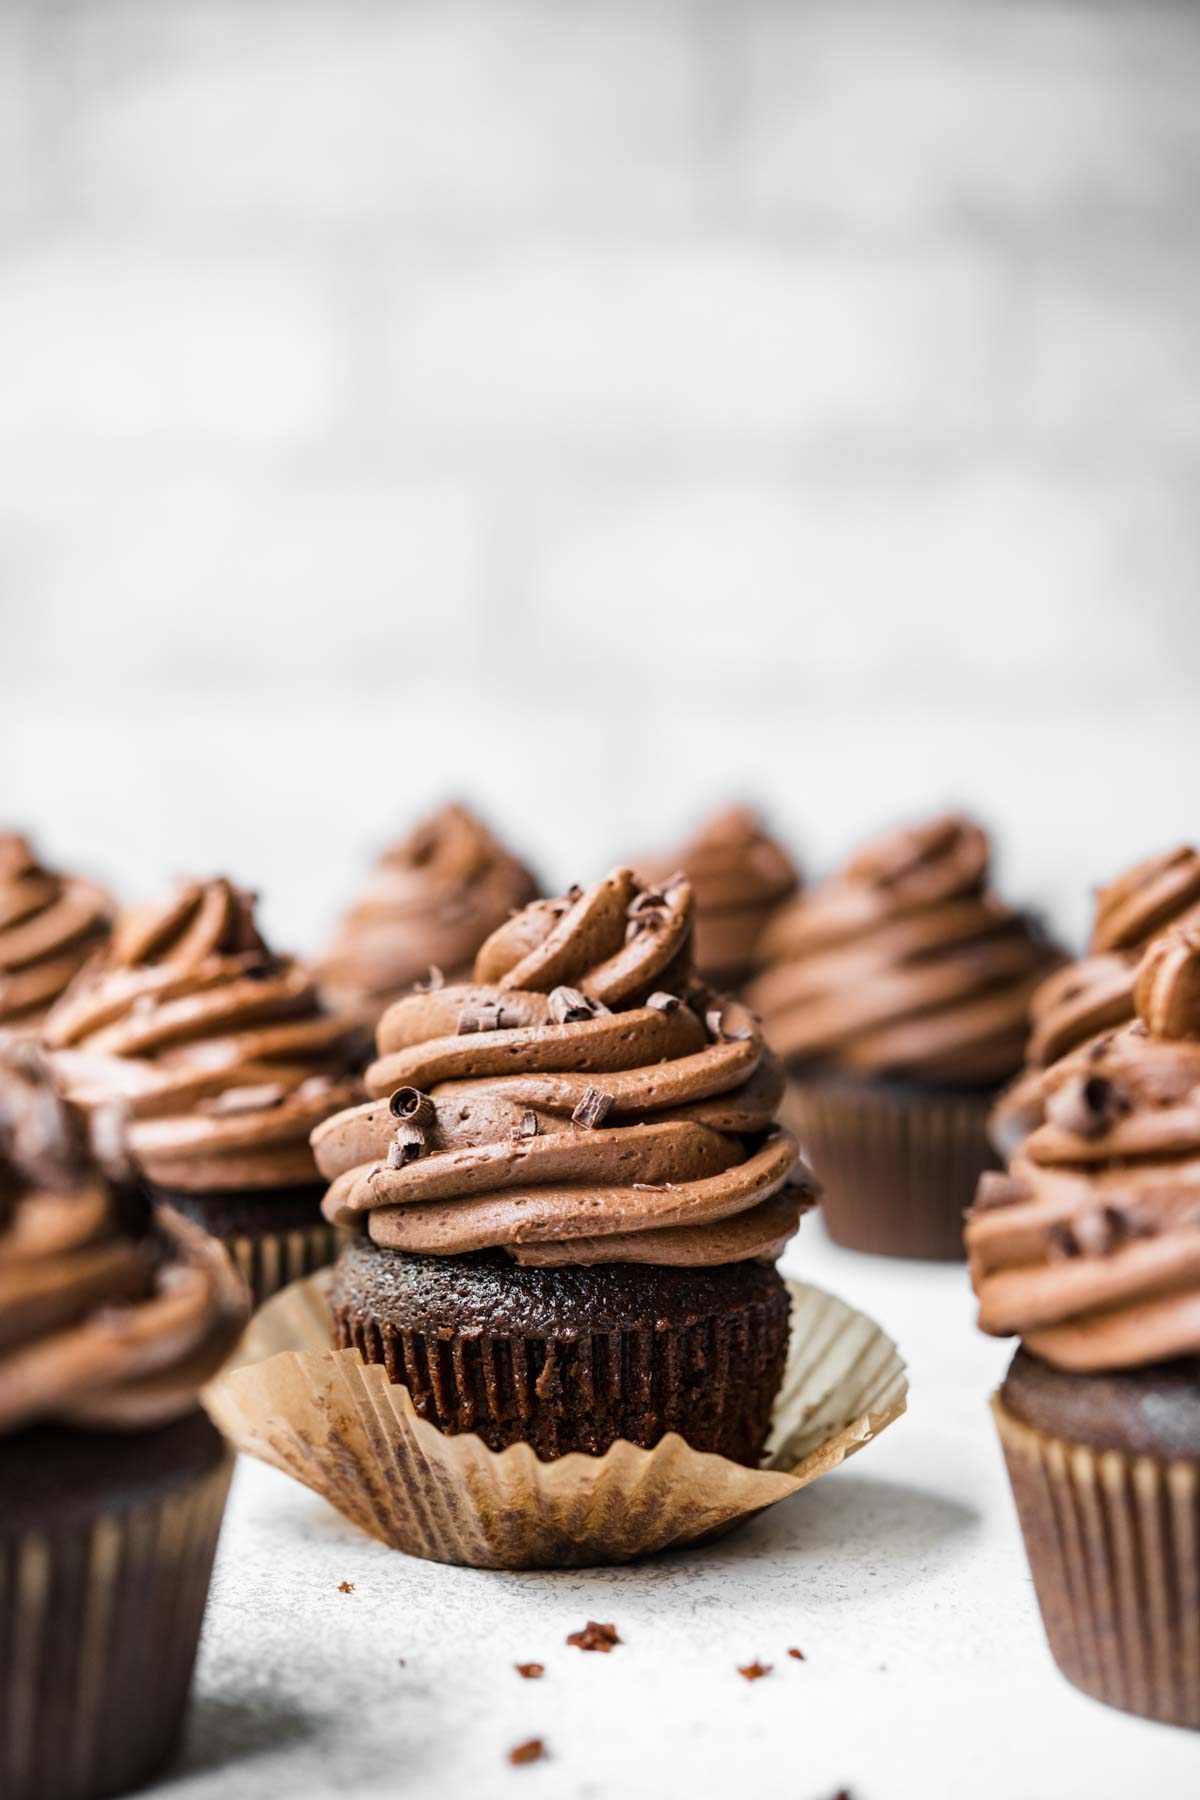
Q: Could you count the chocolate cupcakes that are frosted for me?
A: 9